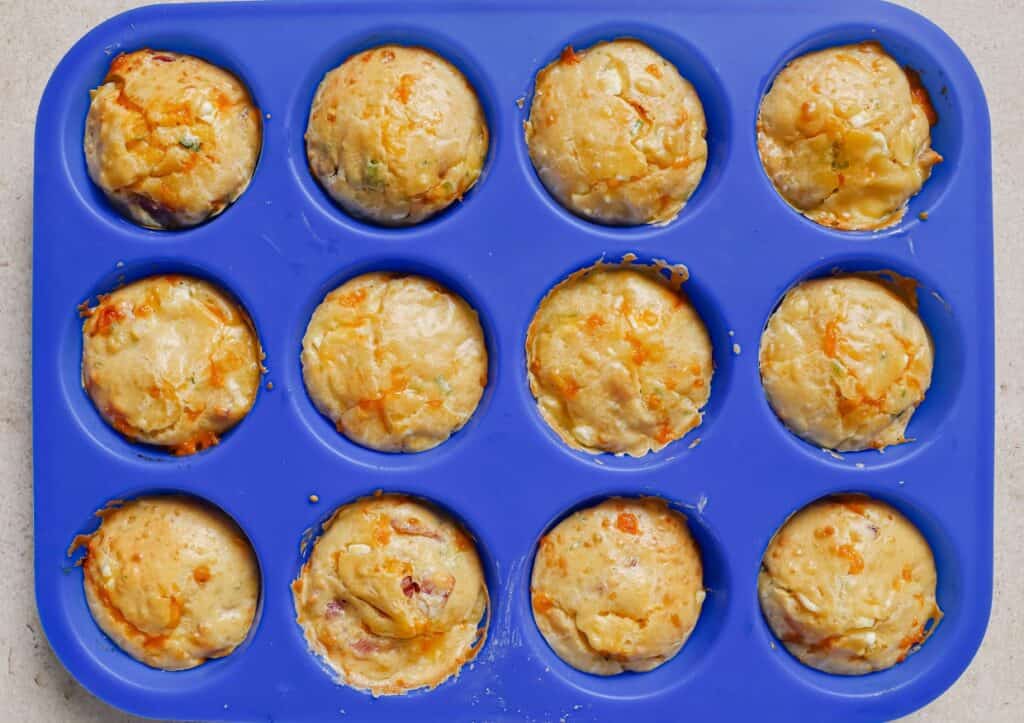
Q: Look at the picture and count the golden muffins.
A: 12